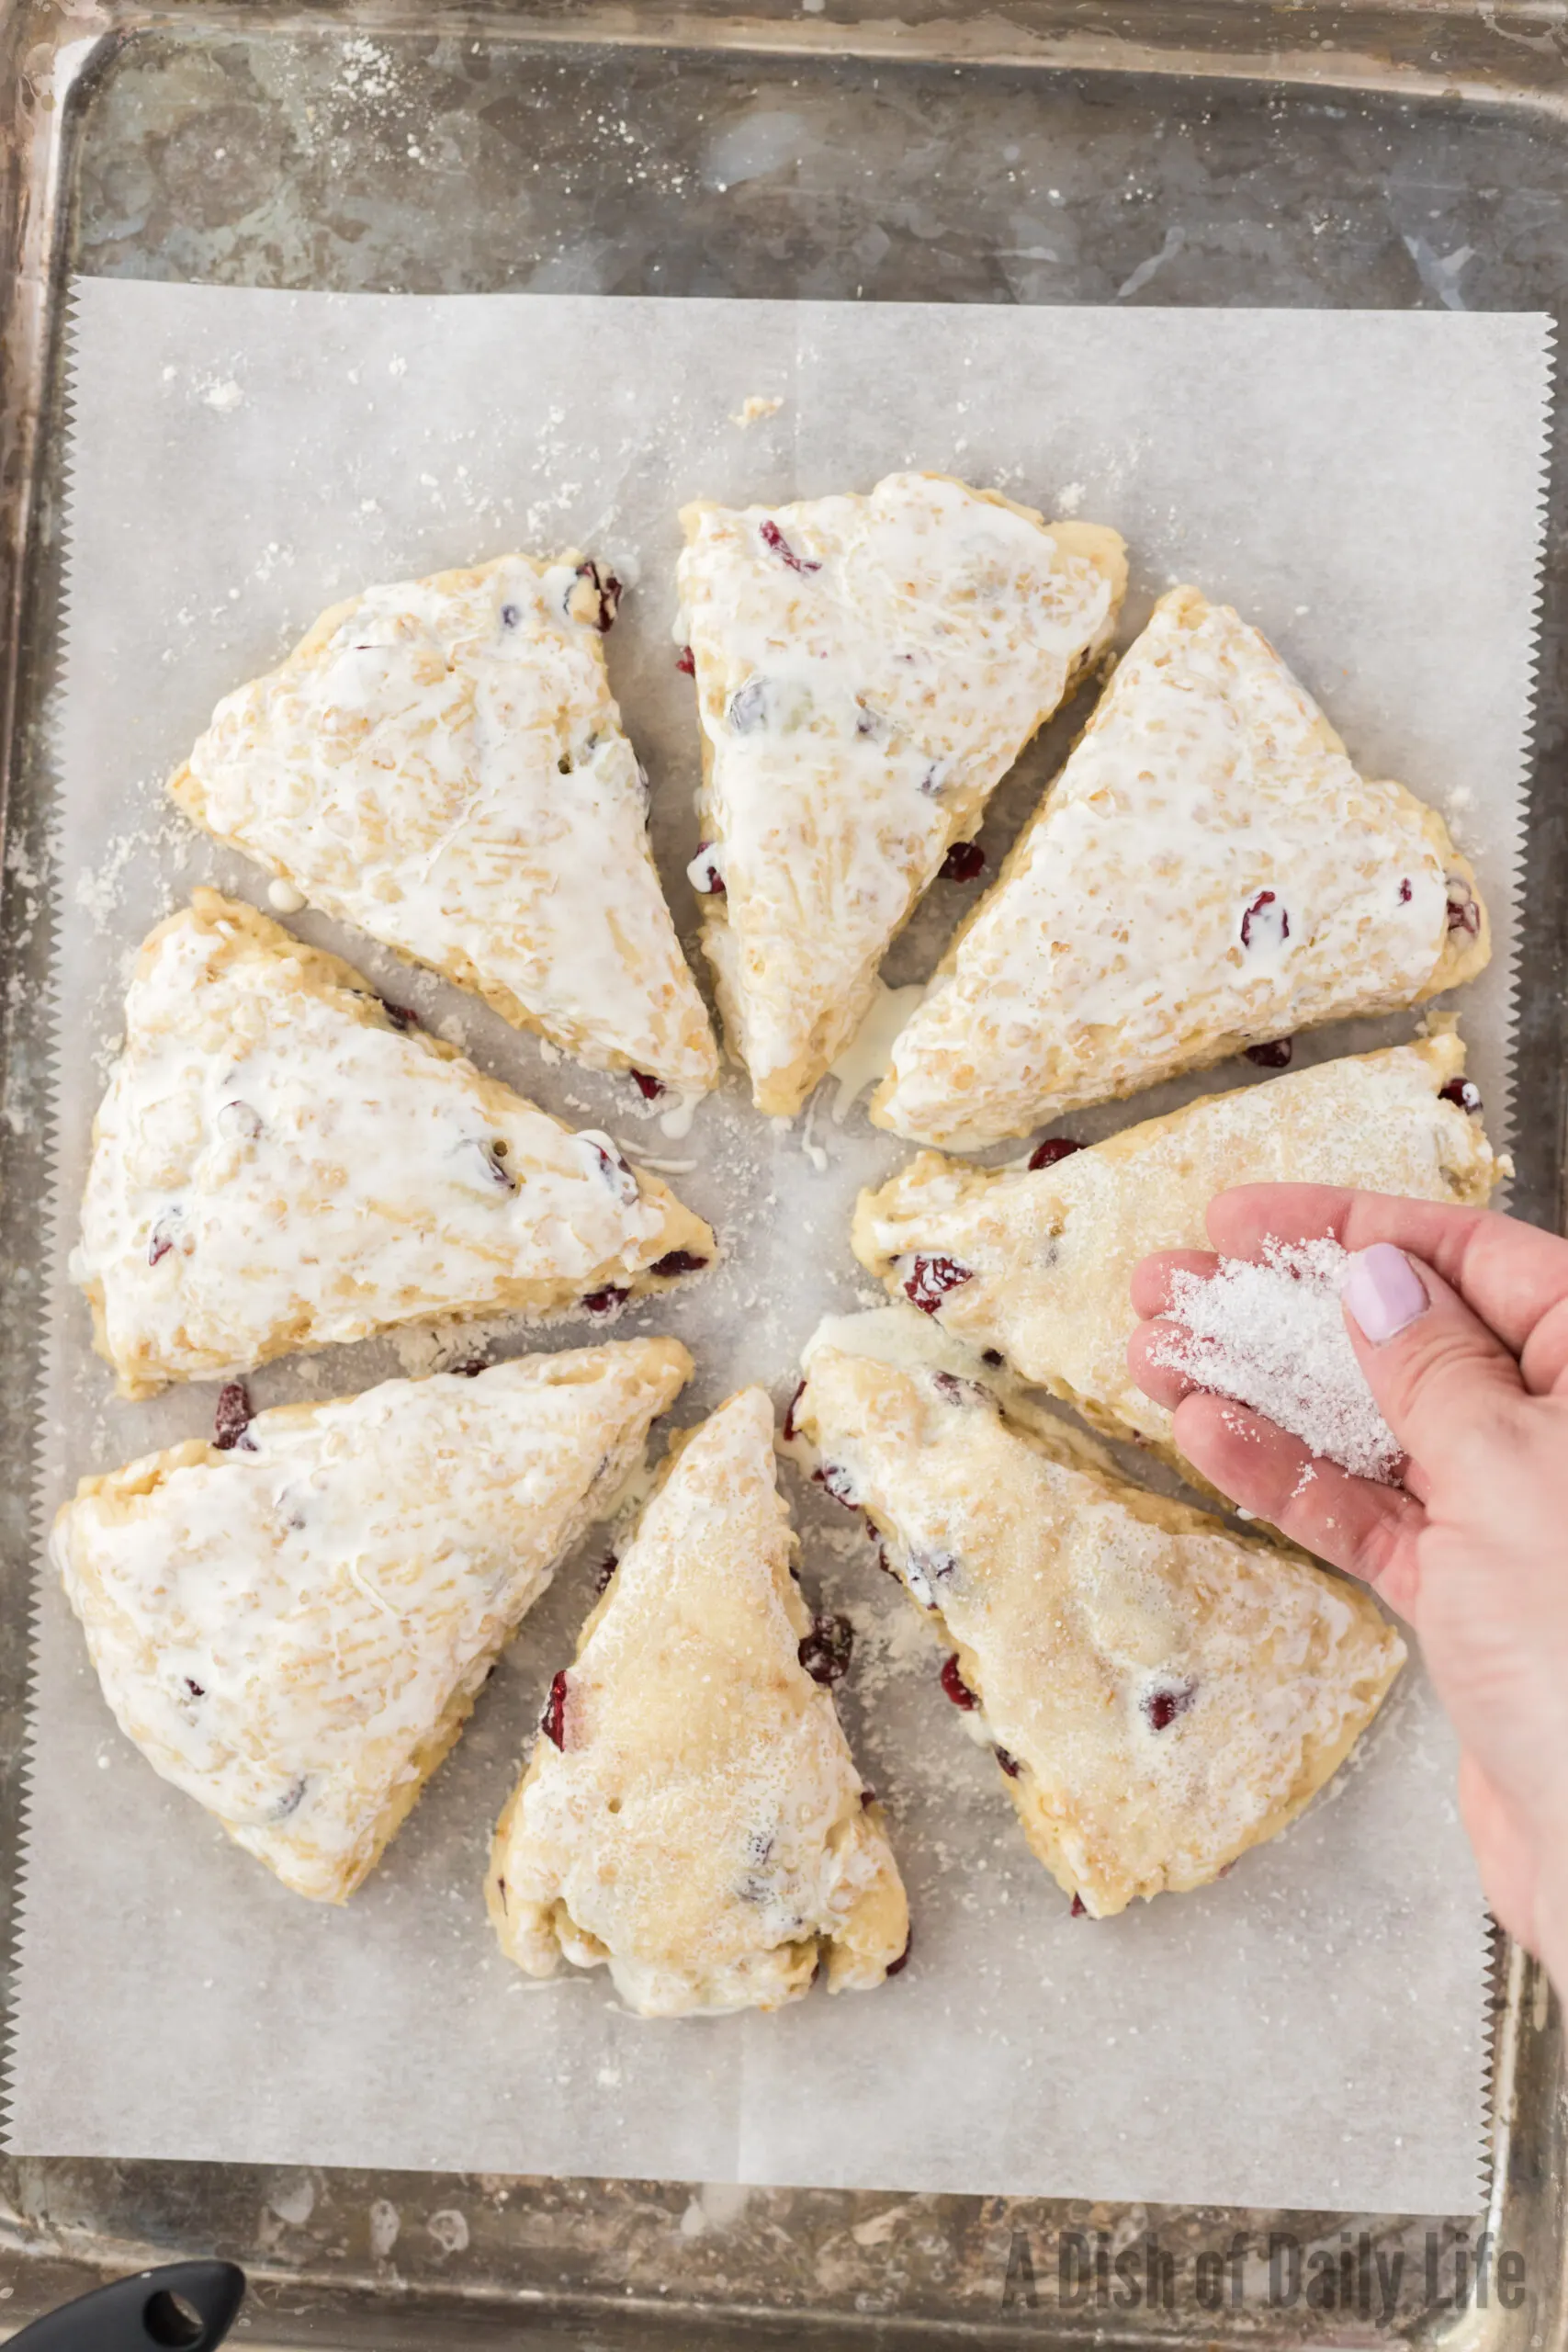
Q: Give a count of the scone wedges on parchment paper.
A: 8